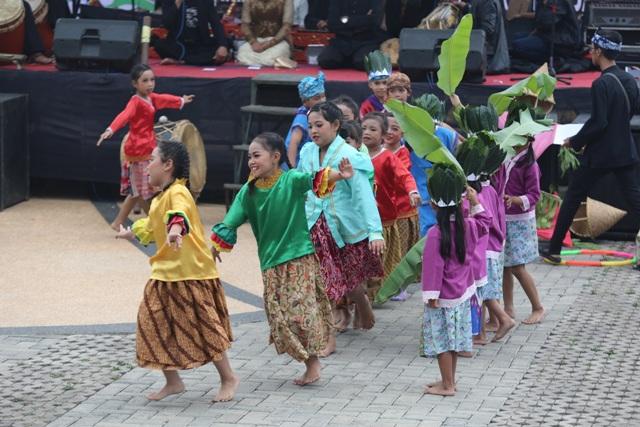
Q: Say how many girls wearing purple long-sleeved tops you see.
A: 4